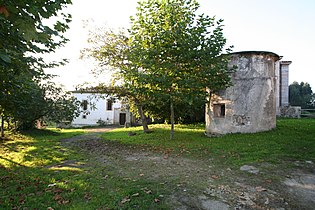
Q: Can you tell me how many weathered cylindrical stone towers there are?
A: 1